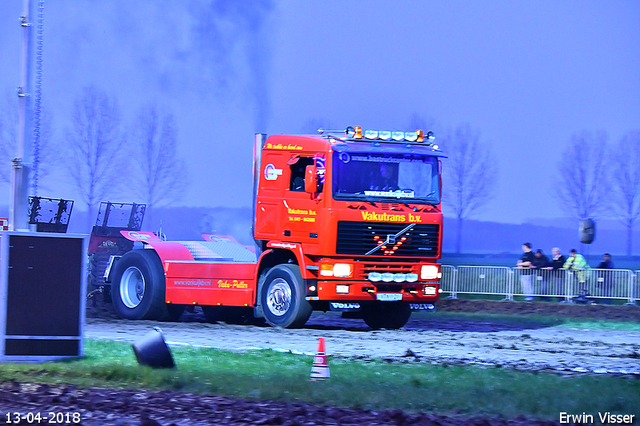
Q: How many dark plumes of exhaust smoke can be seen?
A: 1